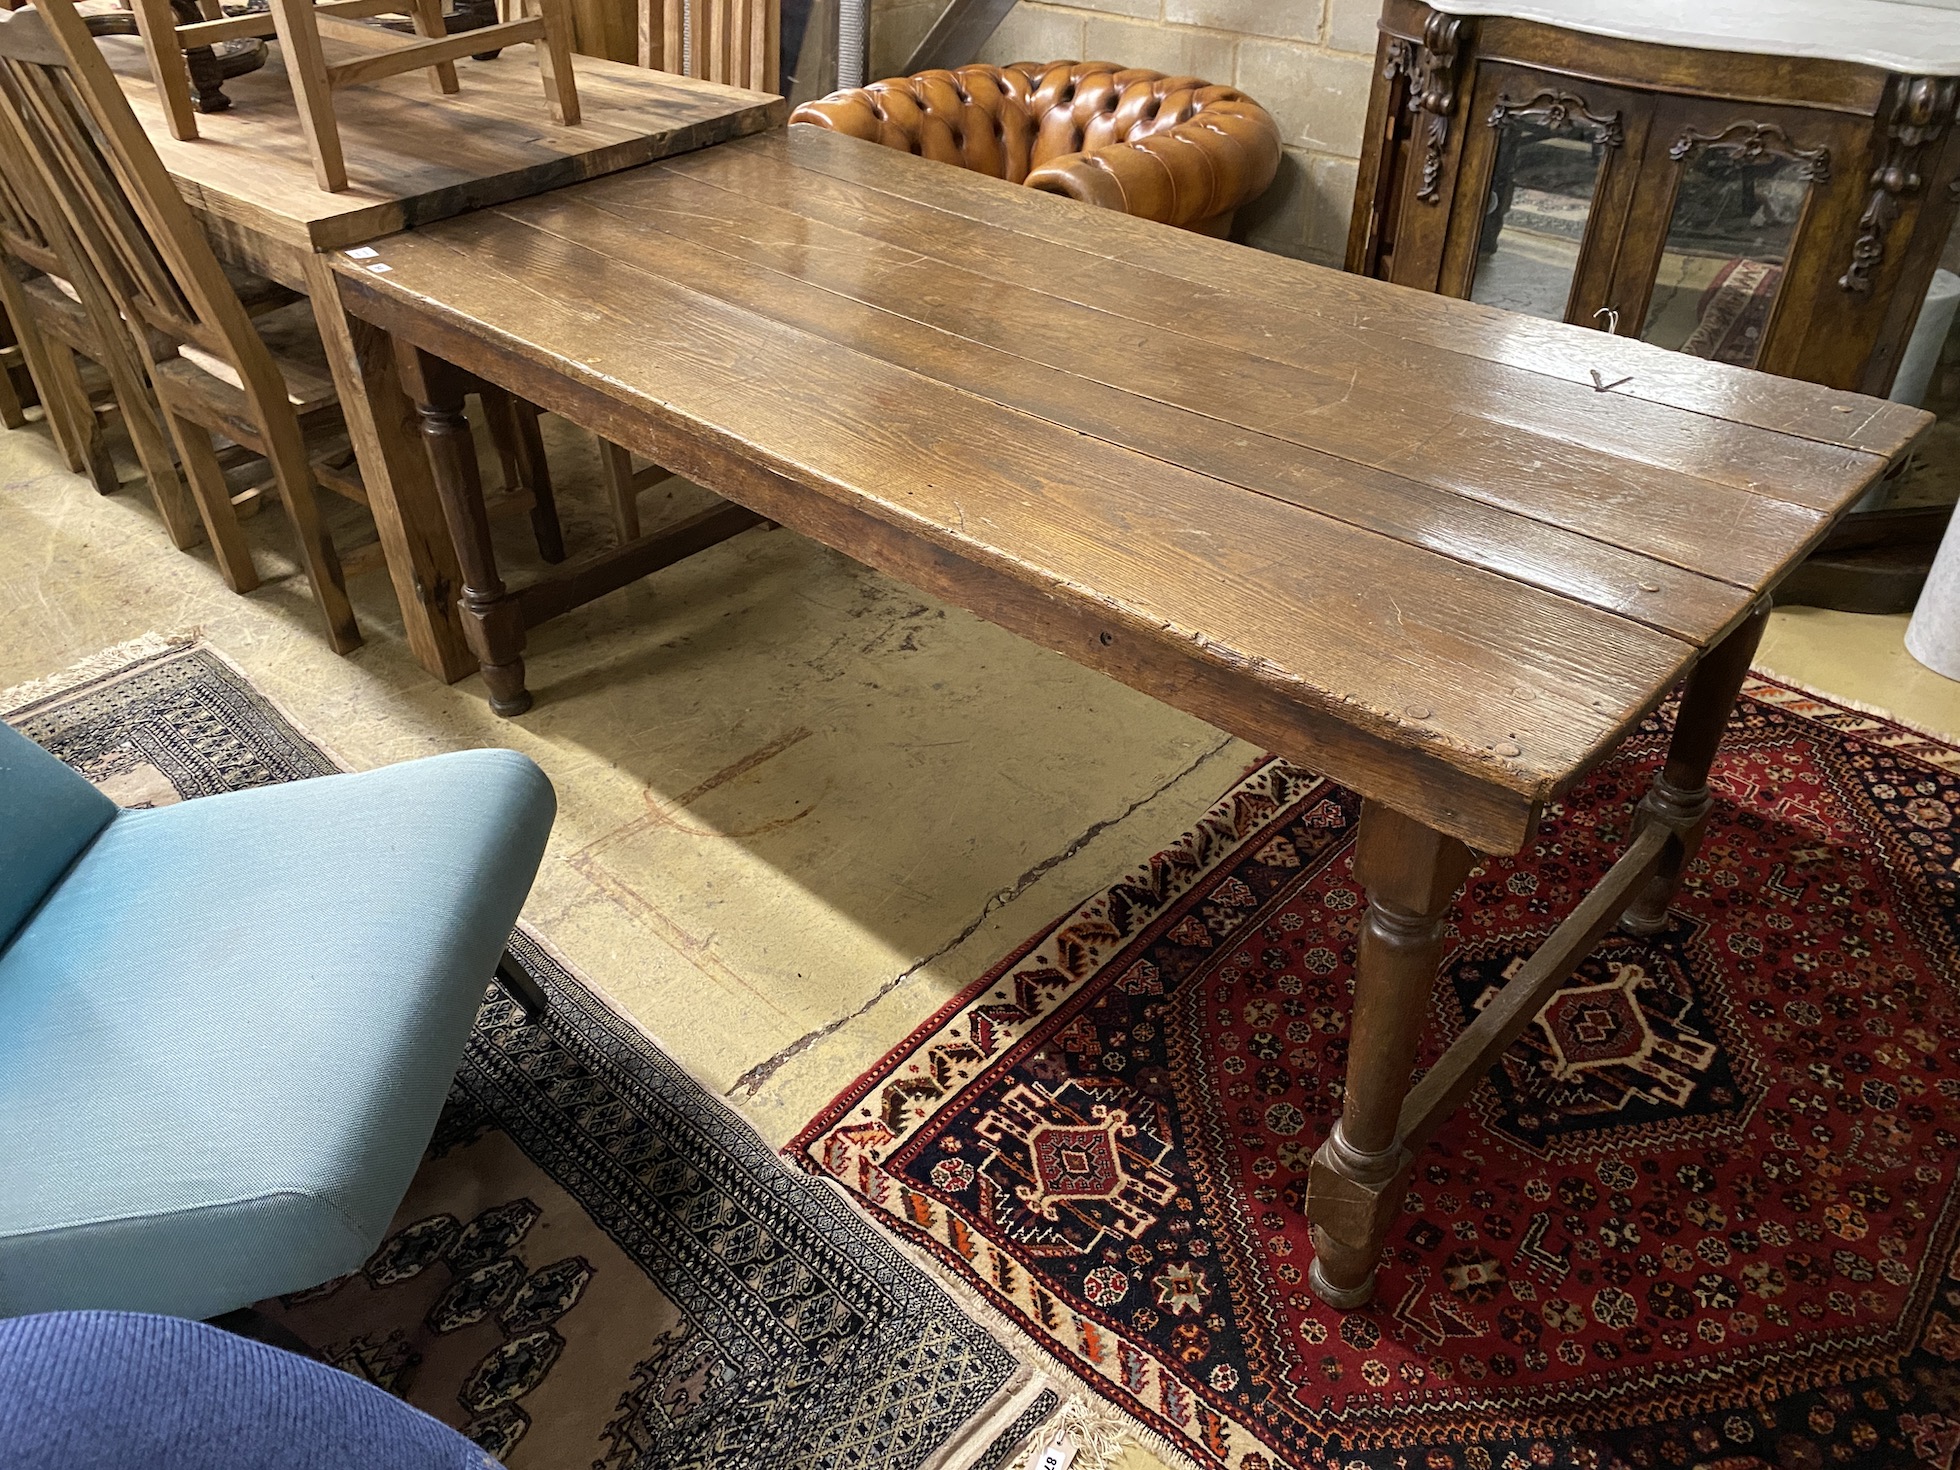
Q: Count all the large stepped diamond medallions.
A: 2